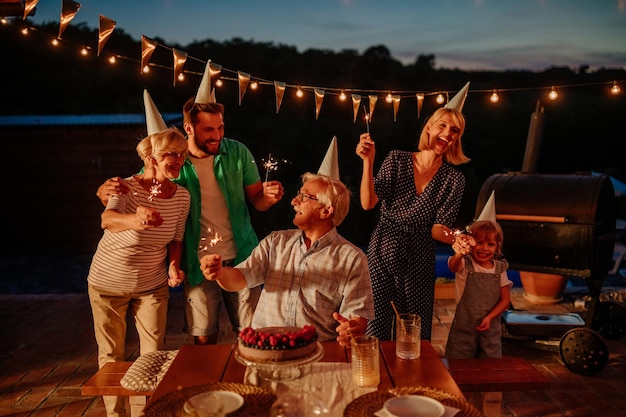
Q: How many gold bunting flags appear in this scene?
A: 13